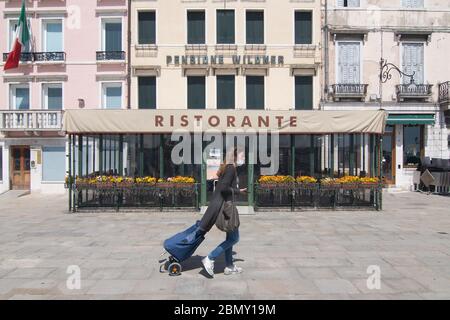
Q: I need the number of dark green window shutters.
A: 10